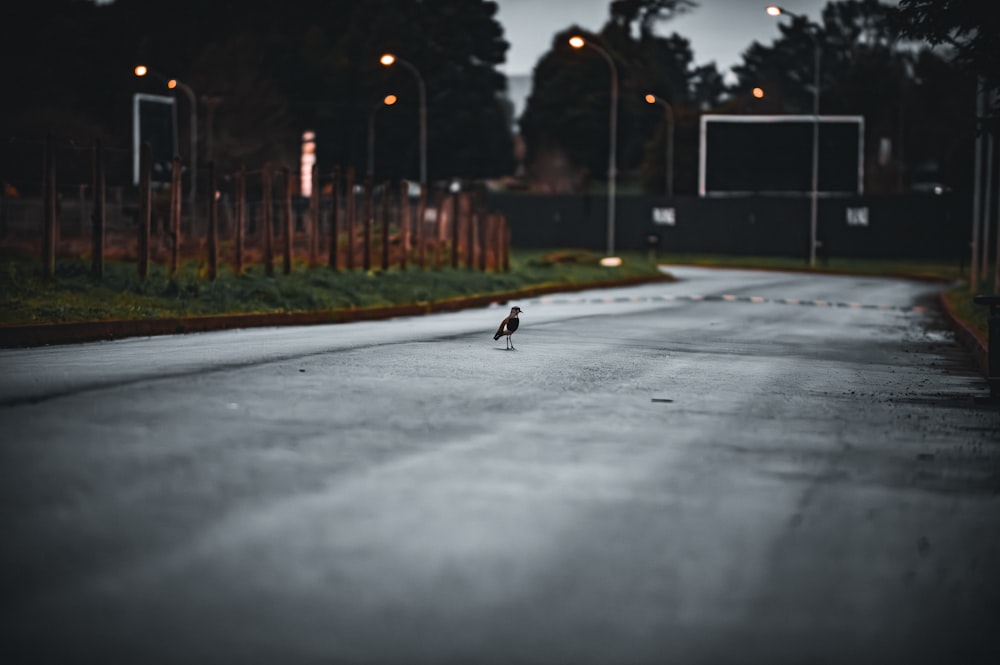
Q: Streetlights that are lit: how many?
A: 8